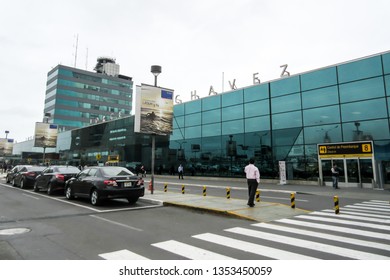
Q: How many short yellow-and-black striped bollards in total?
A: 7